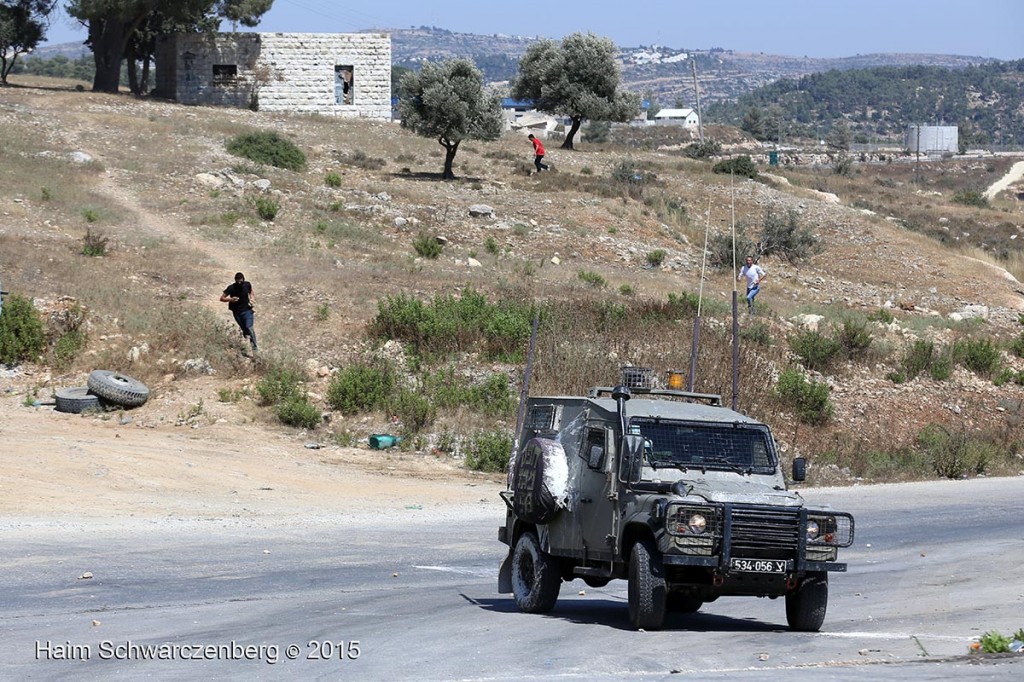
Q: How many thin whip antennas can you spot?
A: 3